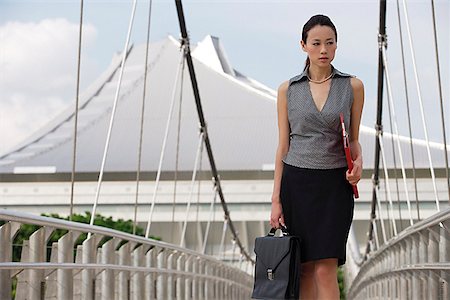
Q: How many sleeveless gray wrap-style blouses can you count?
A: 1